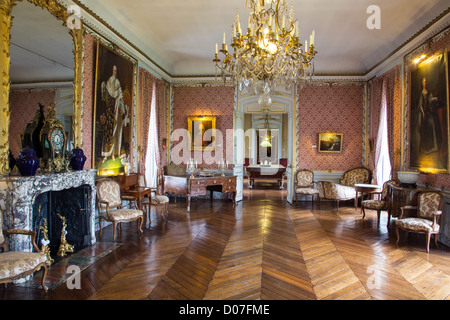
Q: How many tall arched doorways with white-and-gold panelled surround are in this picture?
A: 1